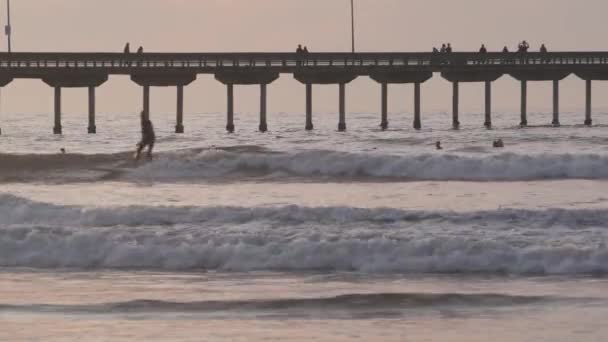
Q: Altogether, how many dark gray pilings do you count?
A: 15